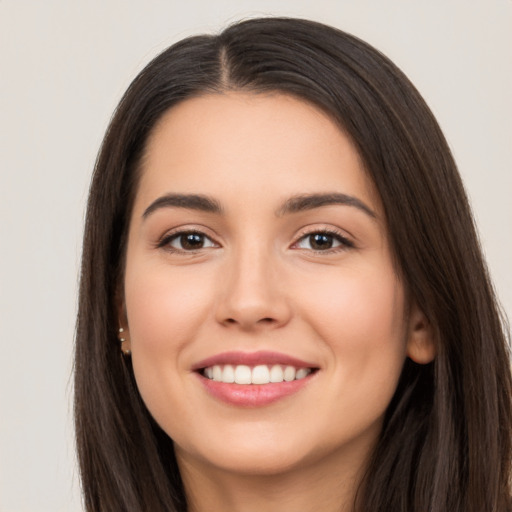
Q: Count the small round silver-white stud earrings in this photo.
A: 3